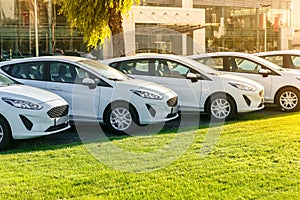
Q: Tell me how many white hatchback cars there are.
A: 5